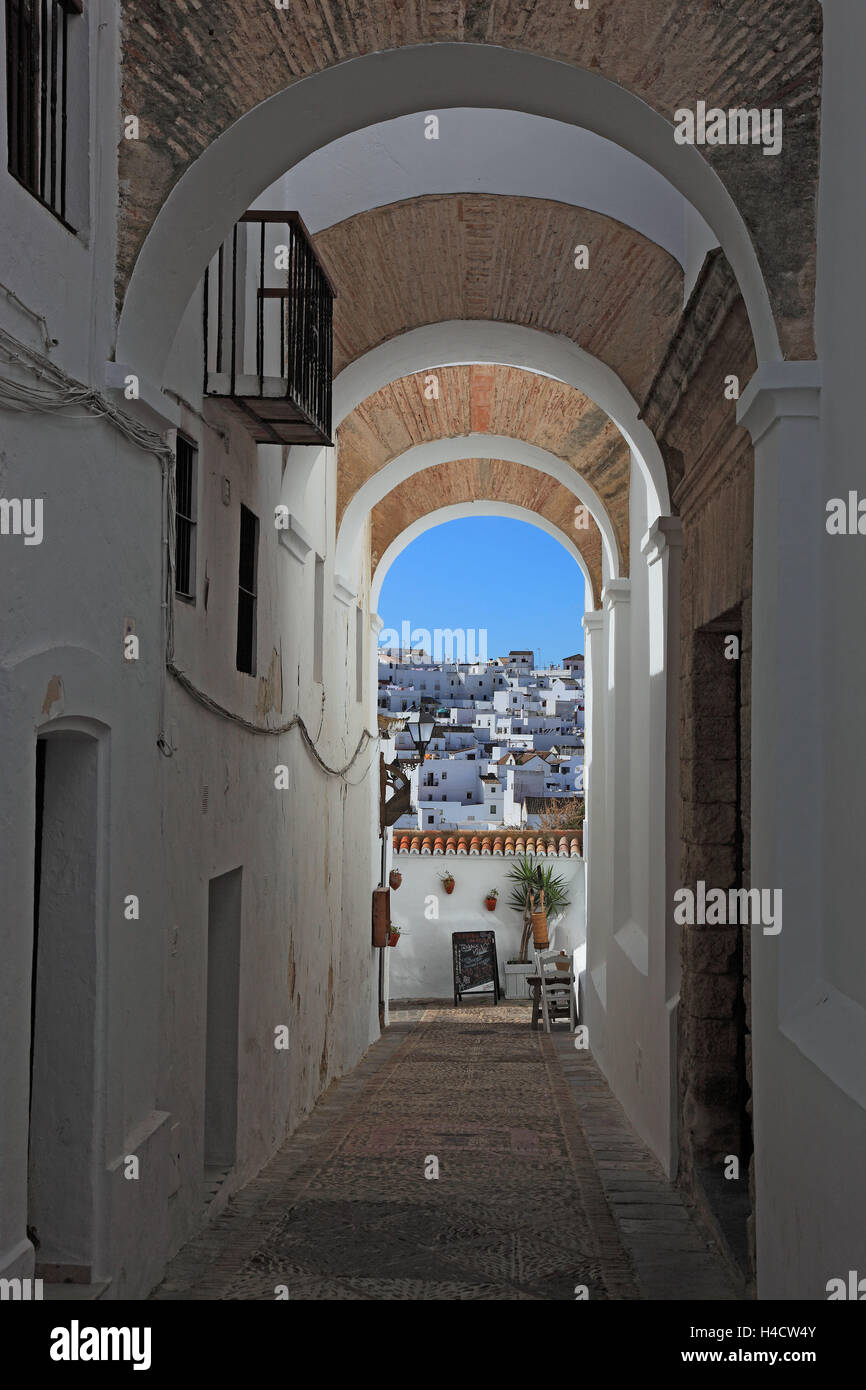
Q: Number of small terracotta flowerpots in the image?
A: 4